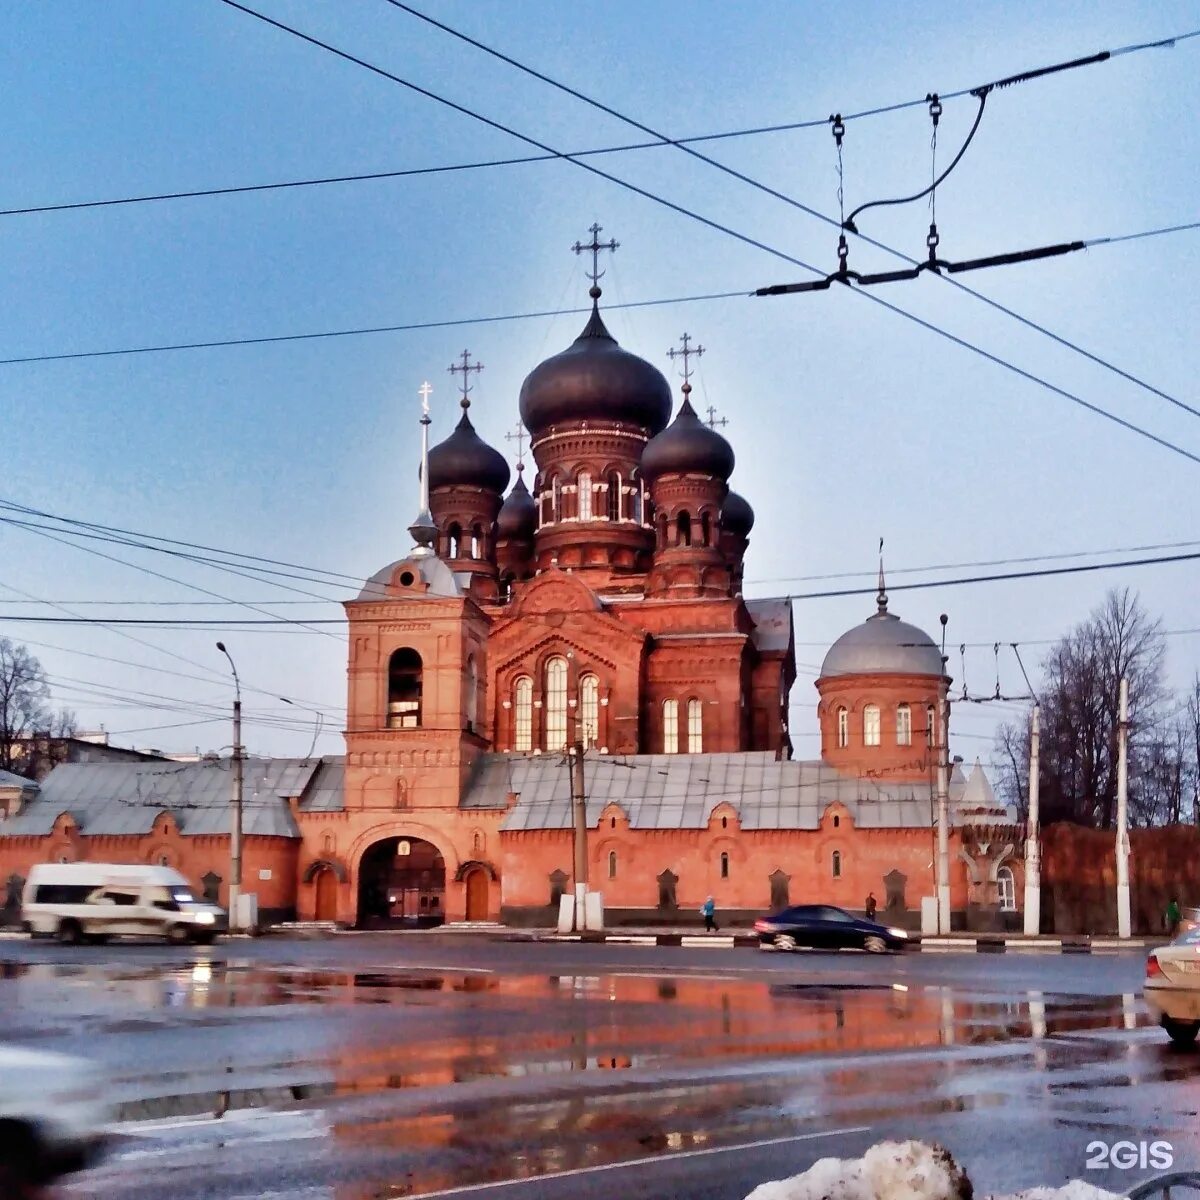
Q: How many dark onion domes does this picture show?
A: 5